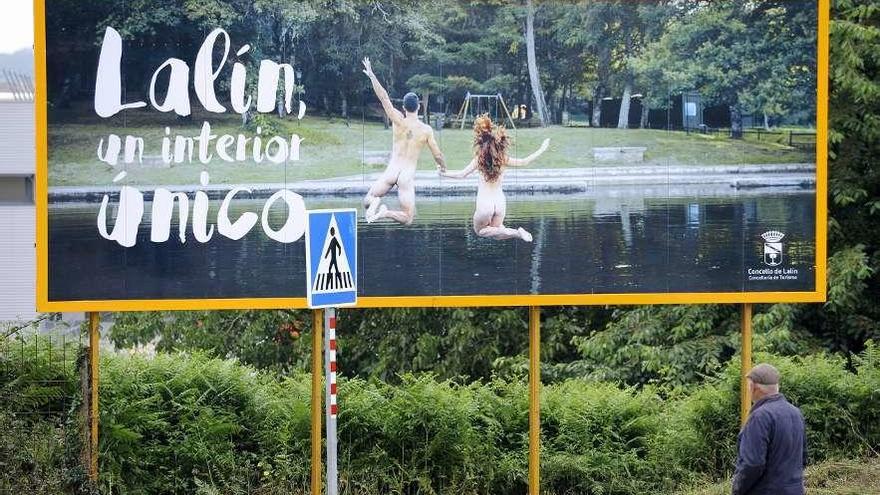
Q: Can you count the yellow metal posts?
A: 4